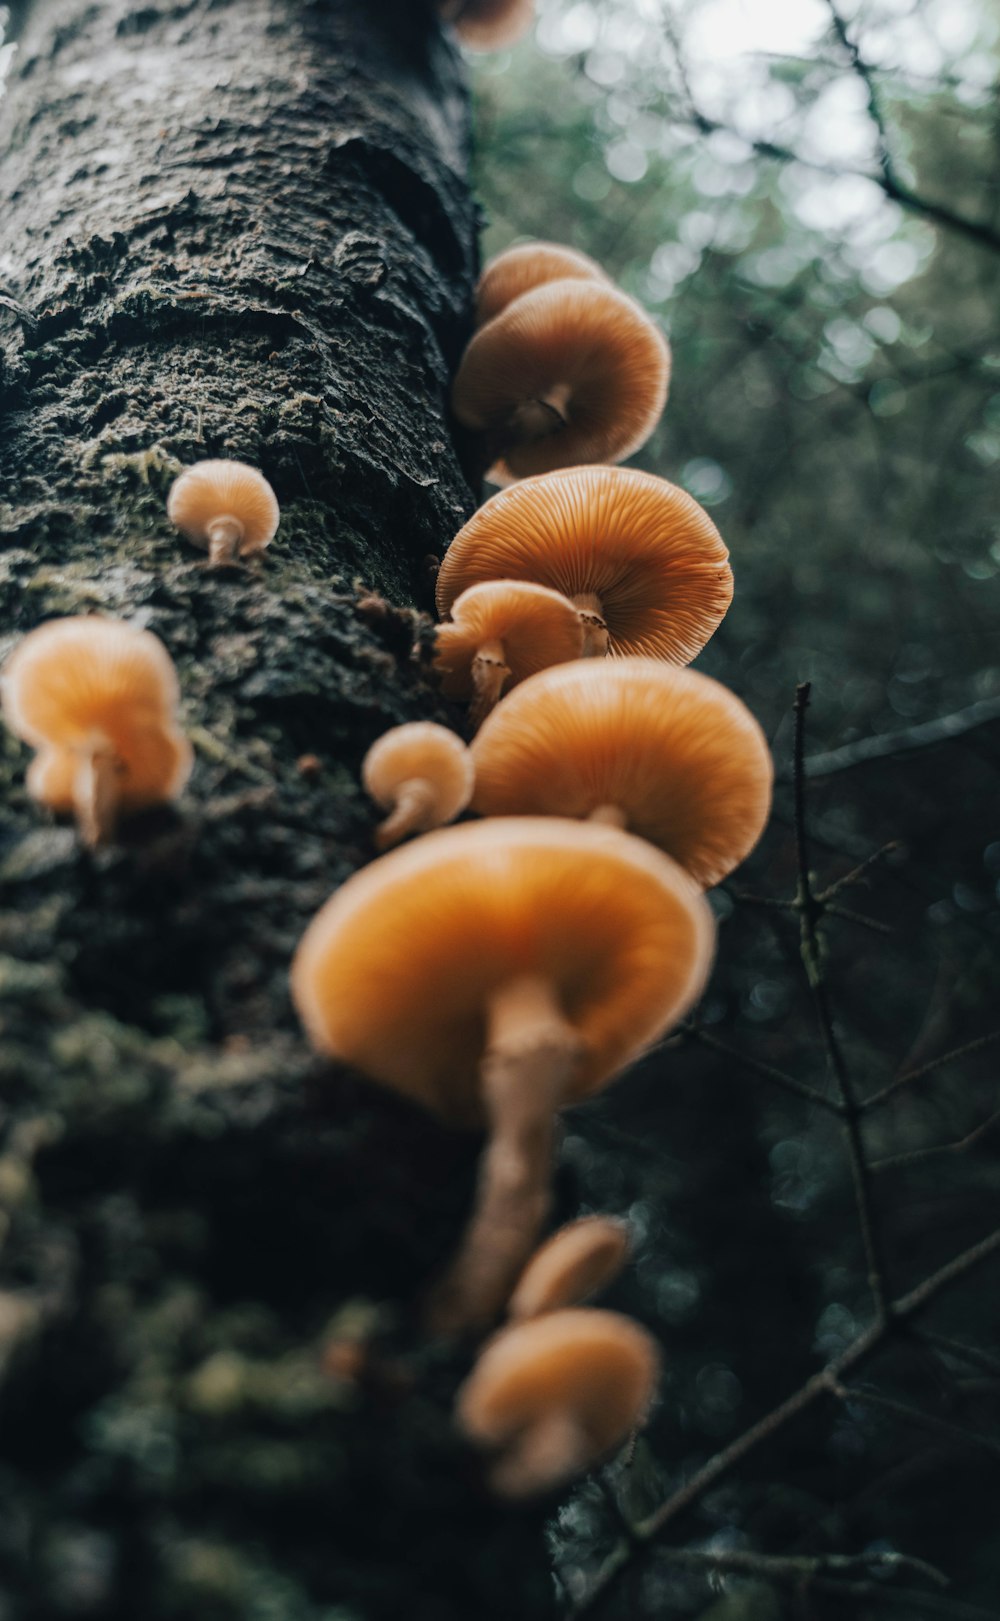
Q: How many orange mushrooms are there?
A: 12